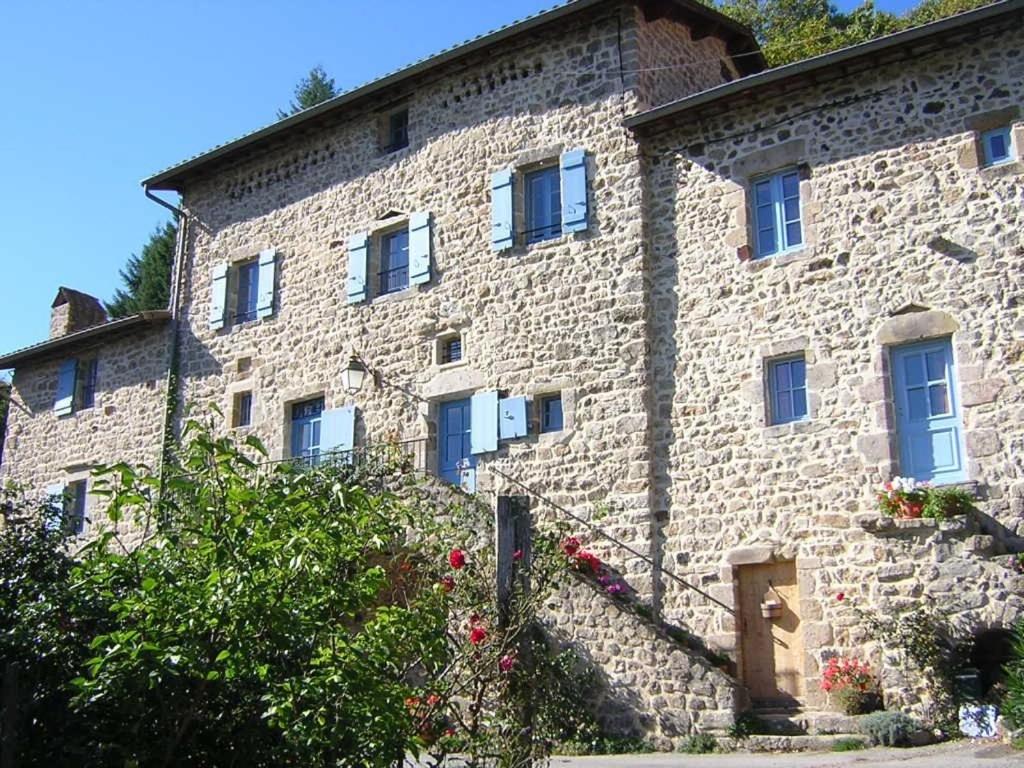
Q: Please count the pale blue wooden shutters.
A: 11